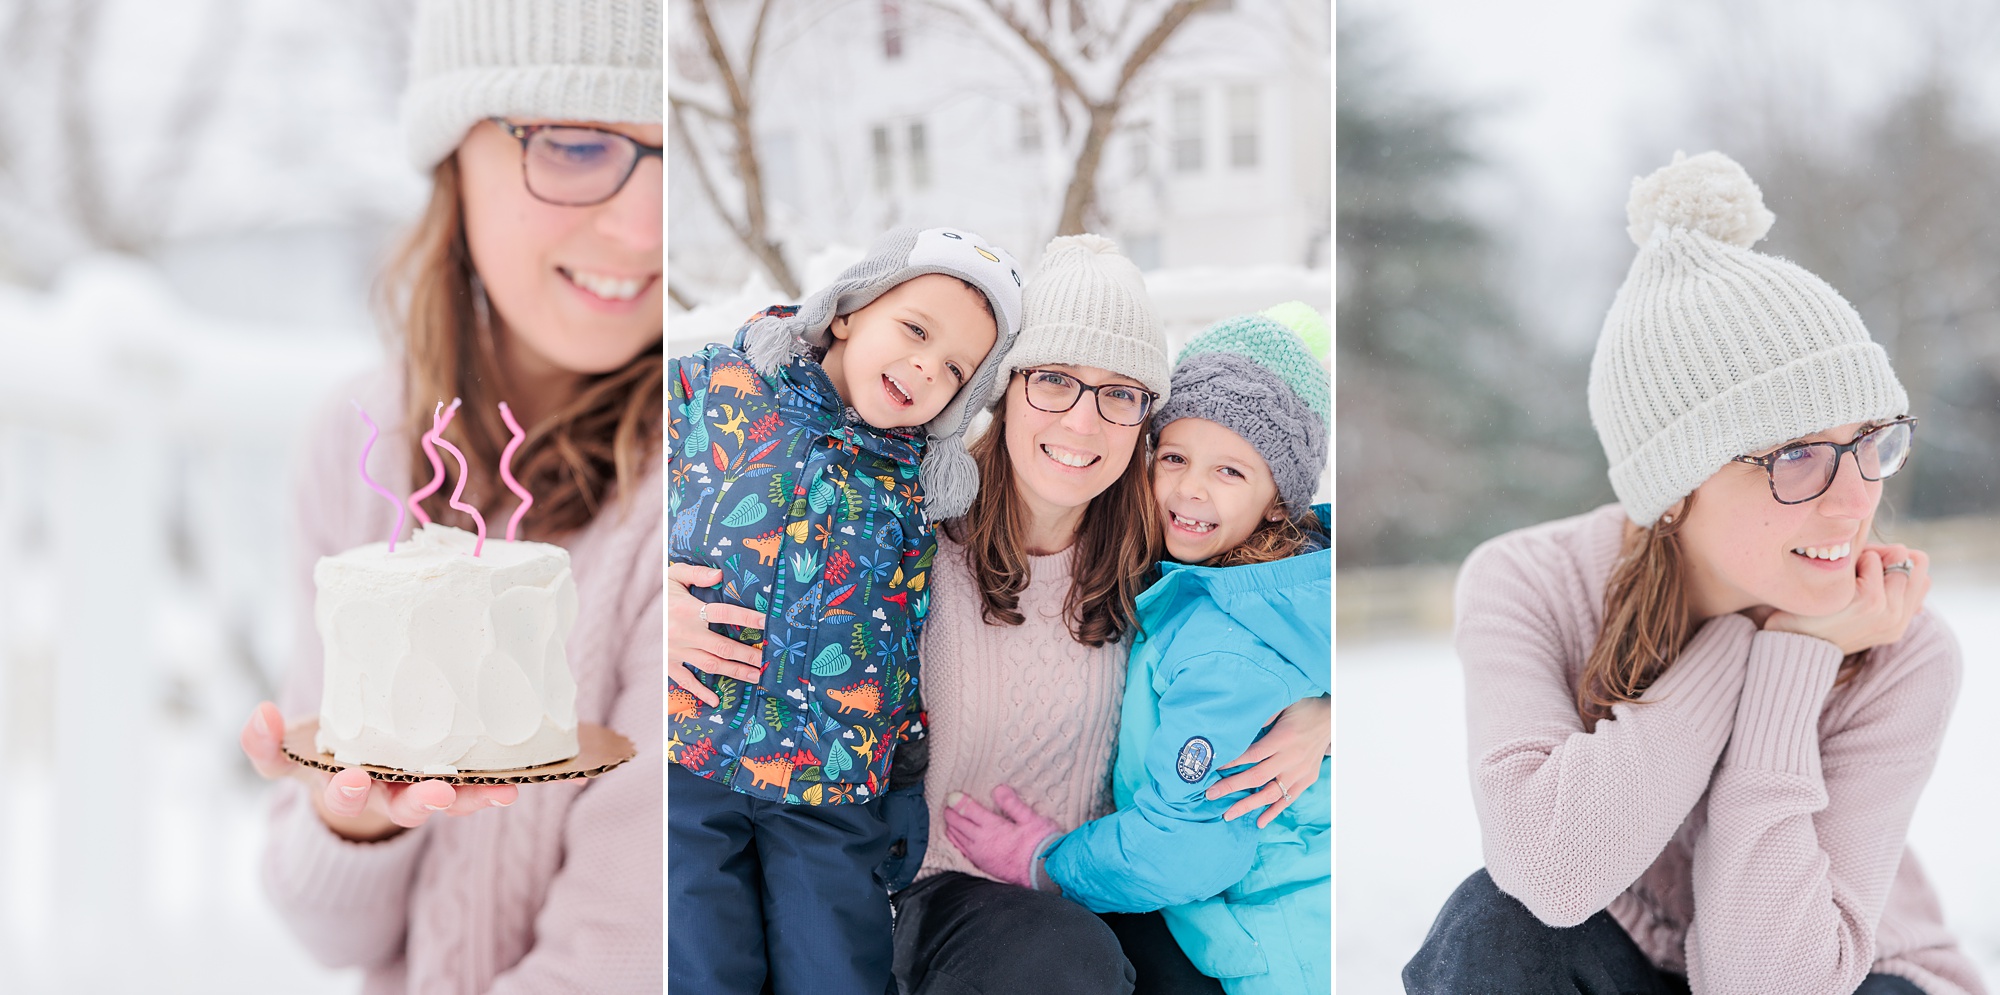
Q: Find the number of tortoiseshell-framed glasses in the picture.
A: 3